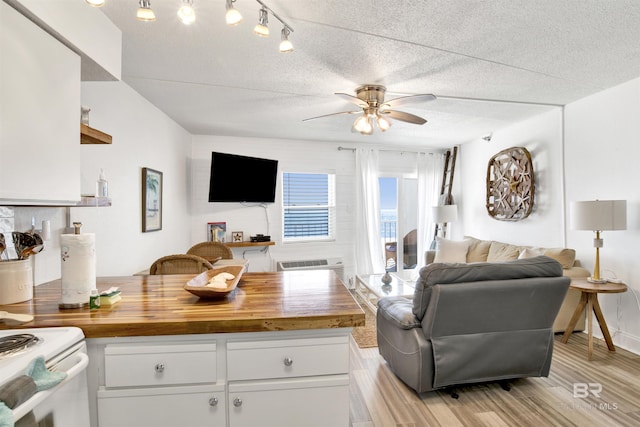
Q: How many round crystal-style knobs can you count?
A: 4